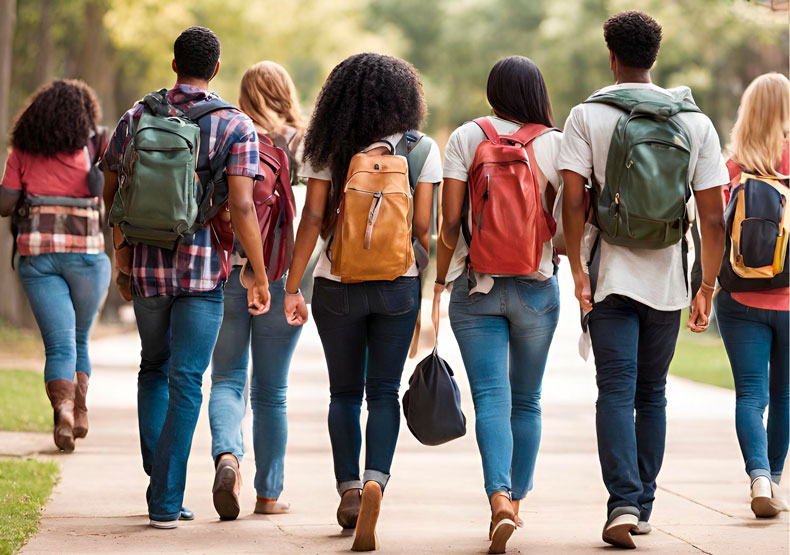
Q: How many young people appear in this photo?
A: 7